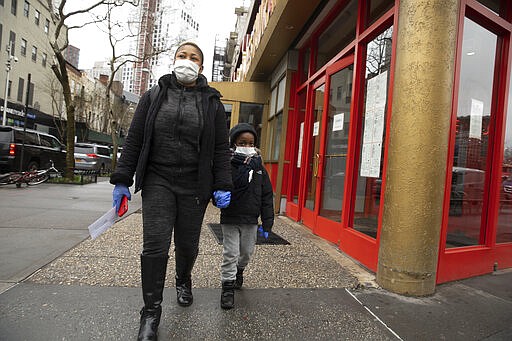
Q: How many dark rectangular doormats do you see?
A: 1